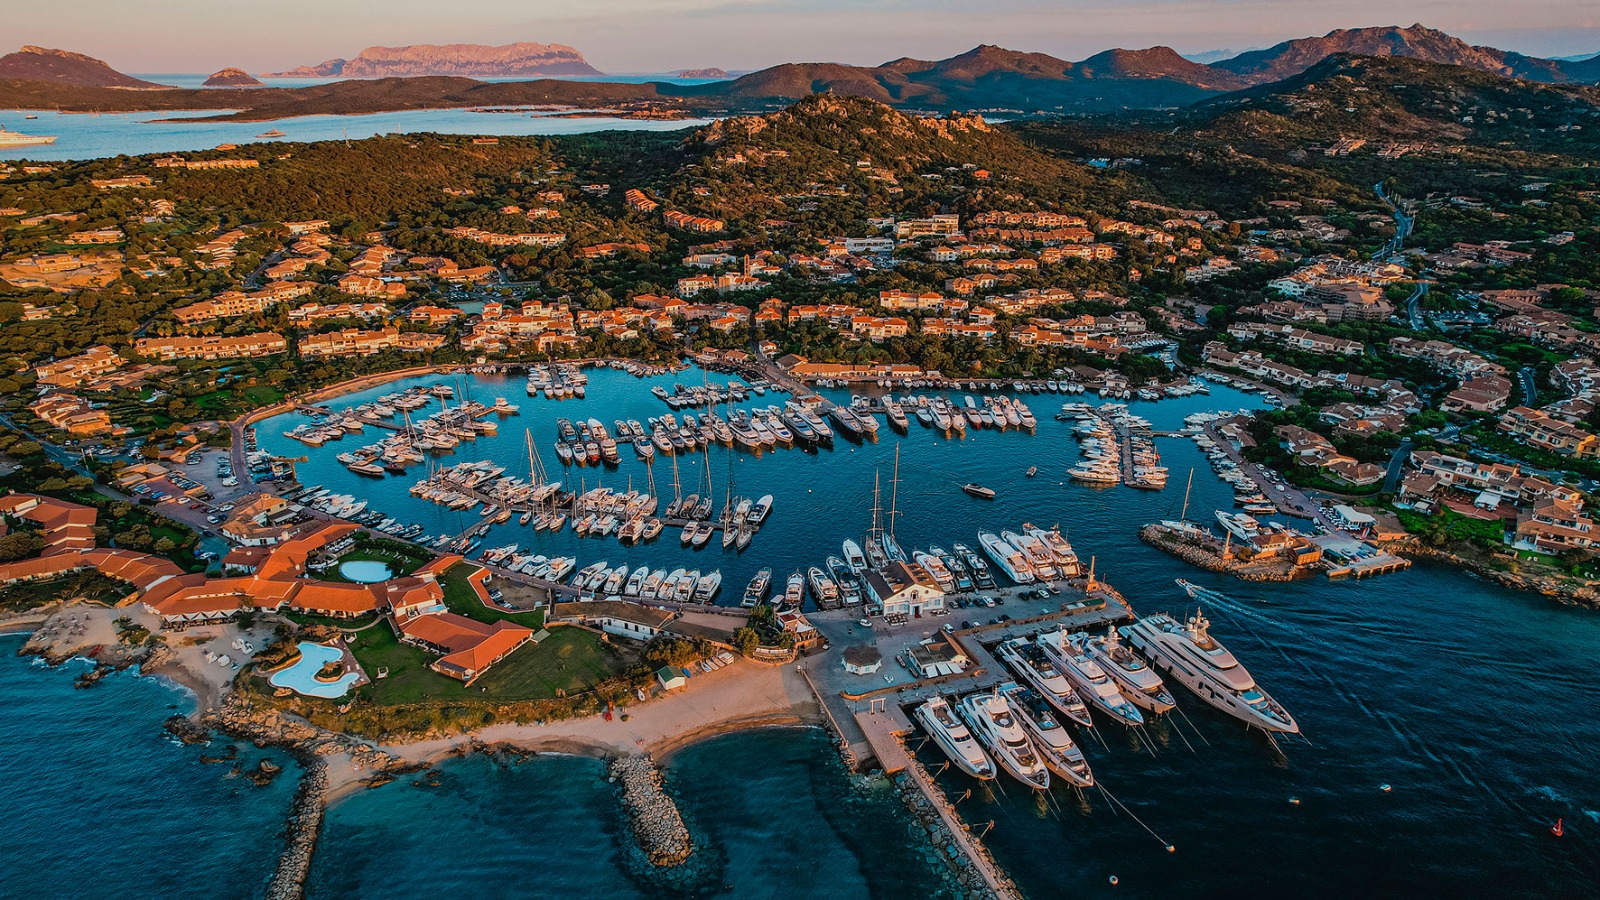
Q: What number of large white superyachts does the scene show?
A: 7